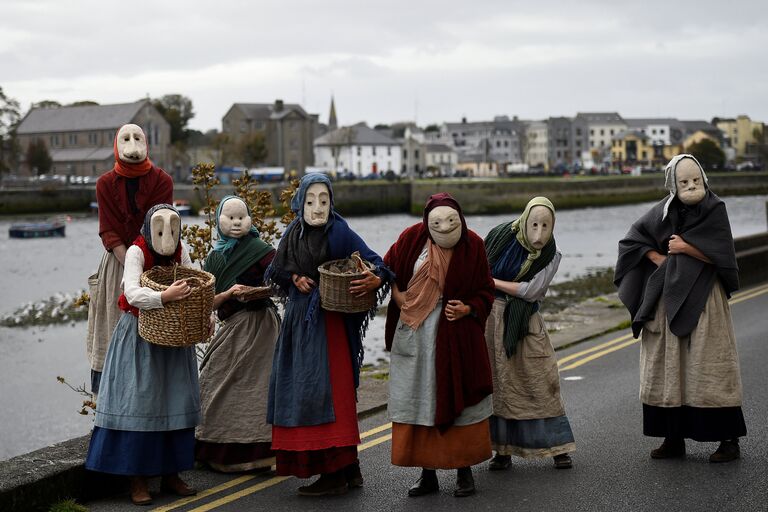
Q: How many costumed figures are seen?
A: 7